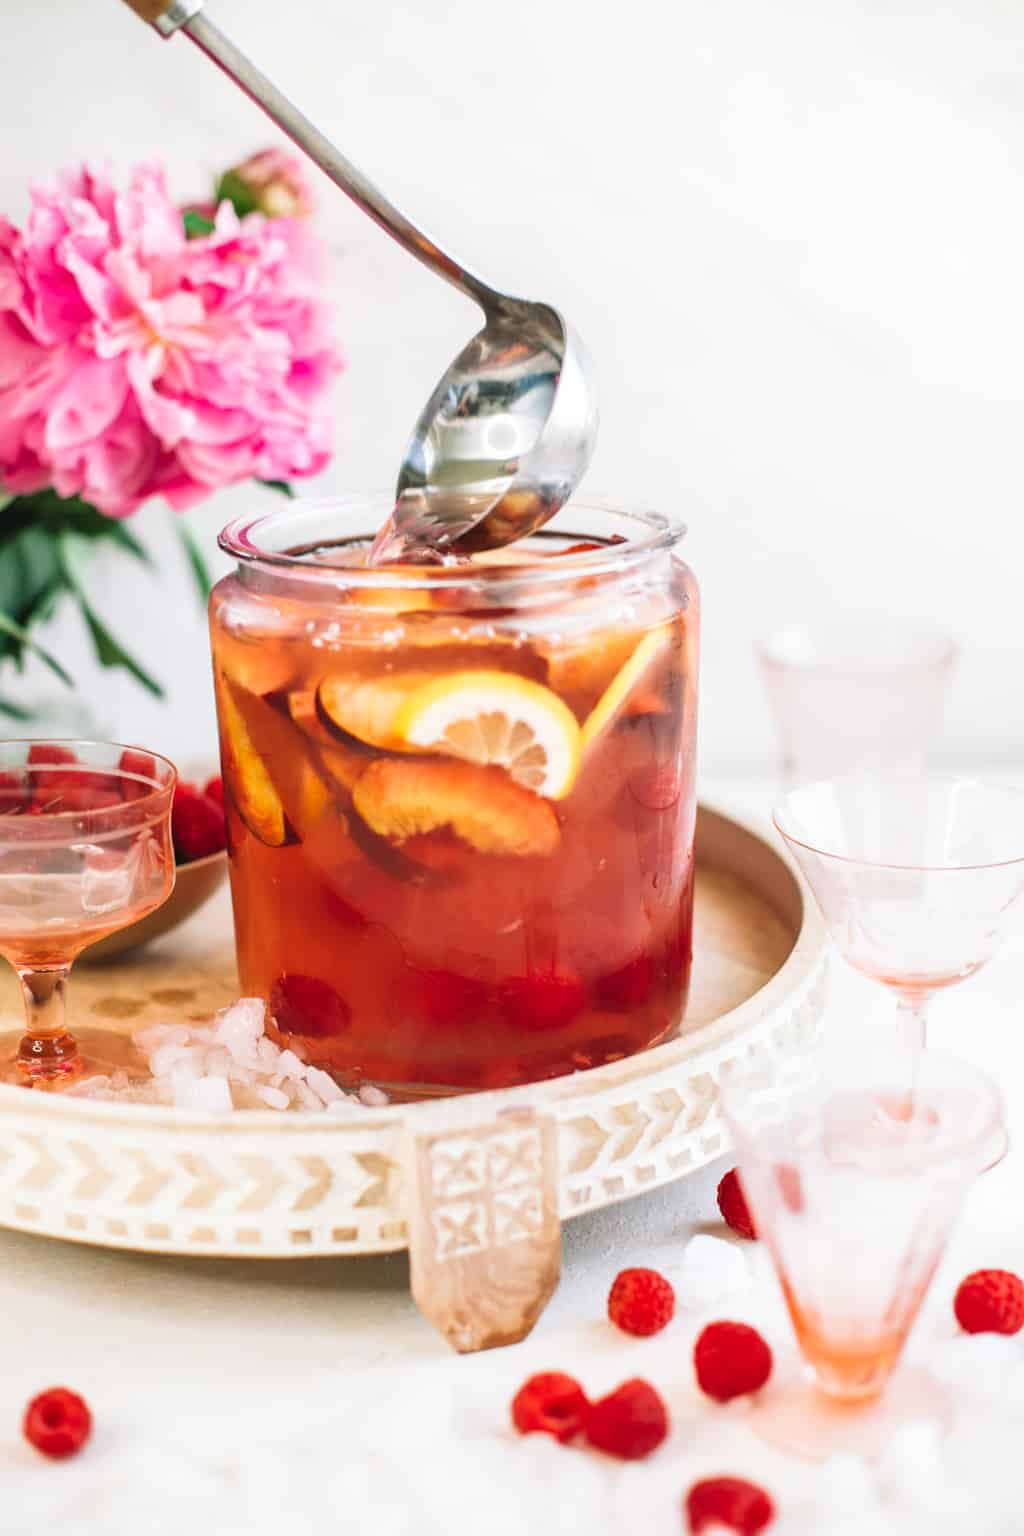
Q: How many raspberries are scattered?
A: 8